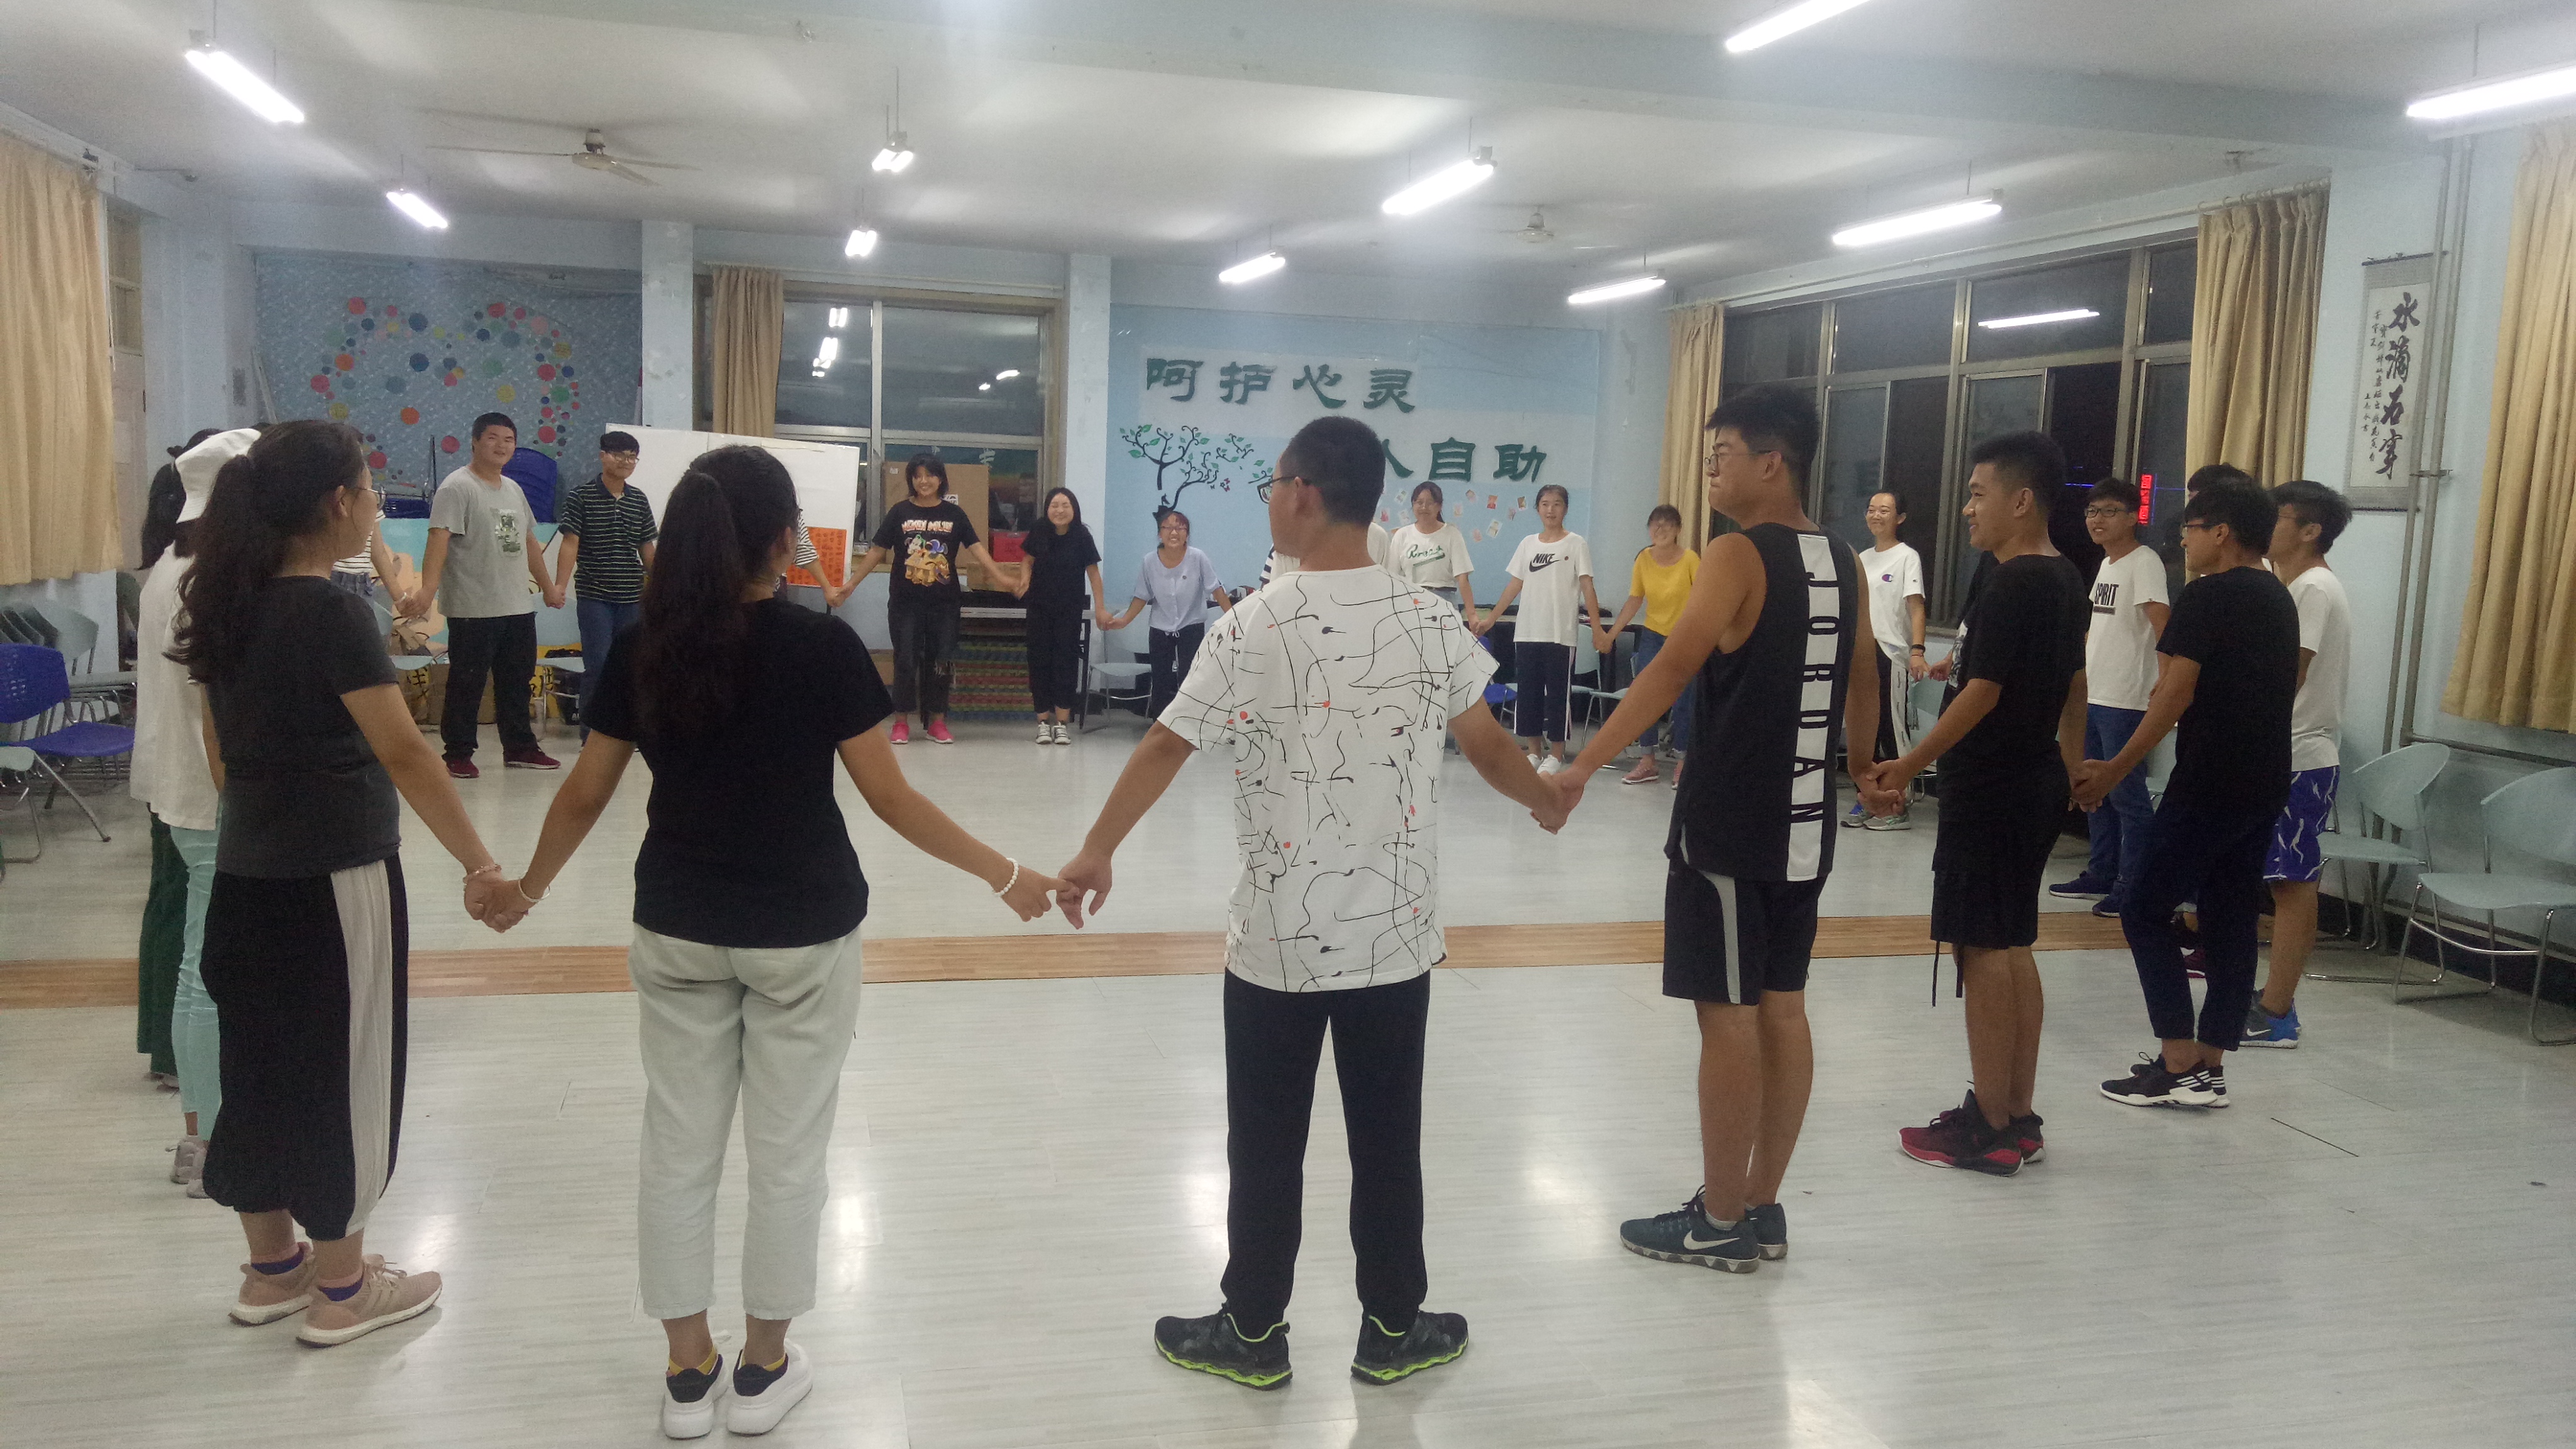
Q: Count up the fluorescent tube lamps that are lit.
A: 10